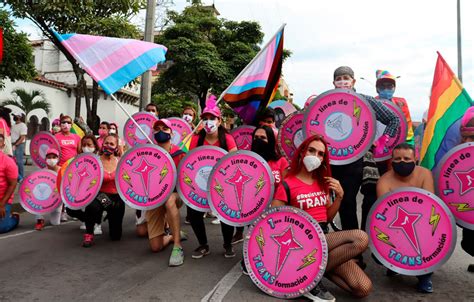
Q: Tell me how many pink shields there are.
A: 15